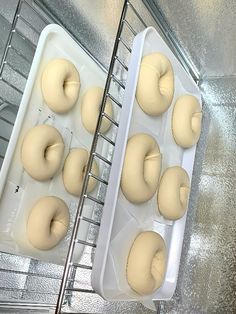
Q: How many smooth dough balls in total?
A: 10